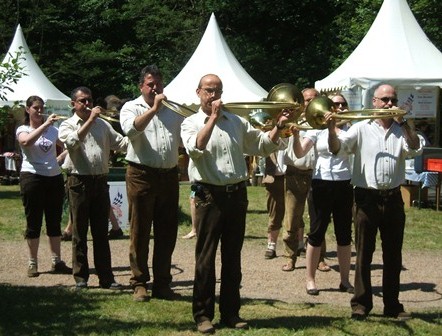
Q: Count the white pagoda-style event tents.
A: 3